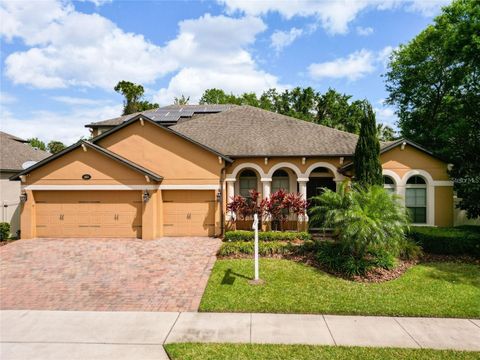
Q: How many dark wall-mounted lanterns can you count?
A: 3